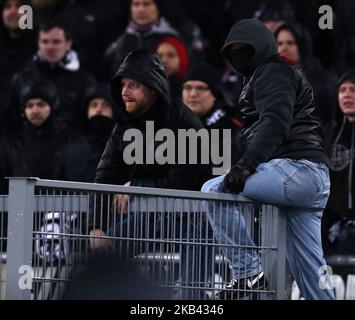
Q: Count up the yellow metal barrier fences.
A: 0